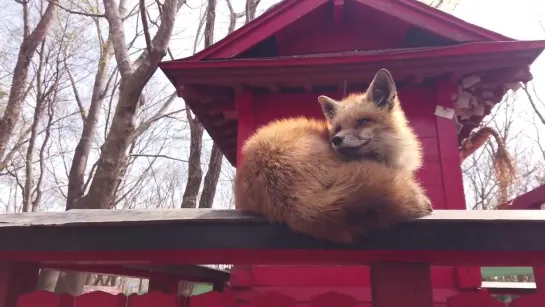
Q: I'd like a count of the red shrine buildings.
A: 1